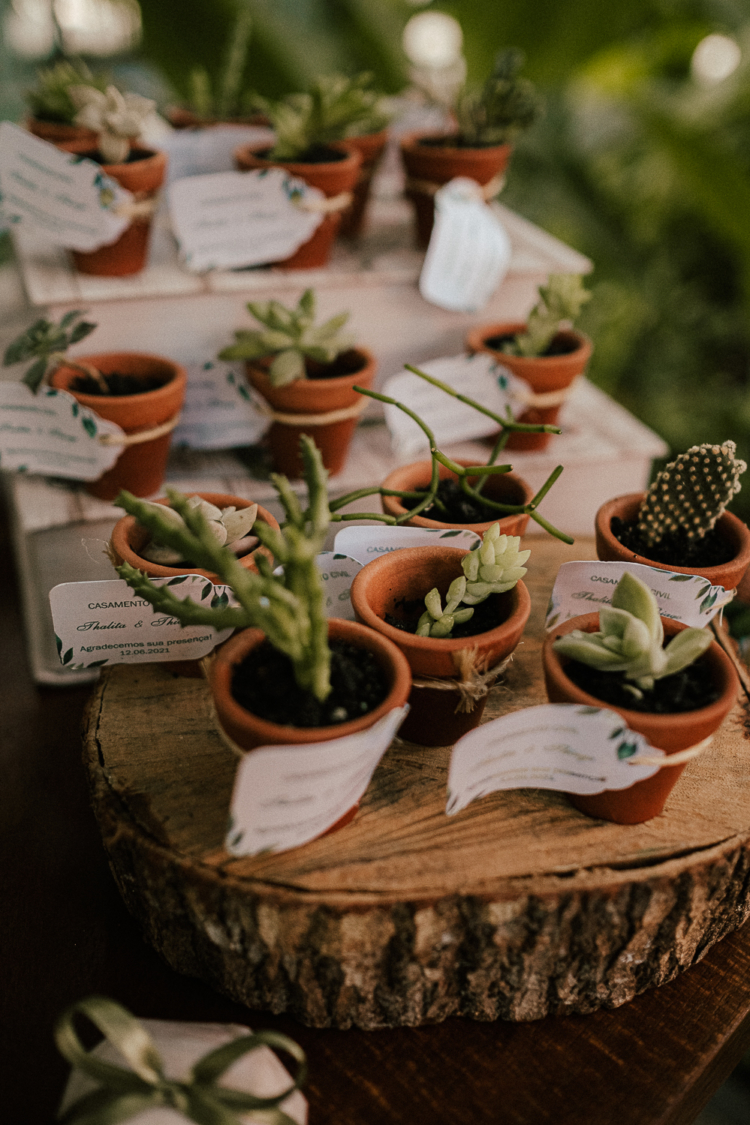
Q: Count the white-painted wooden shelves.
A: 2